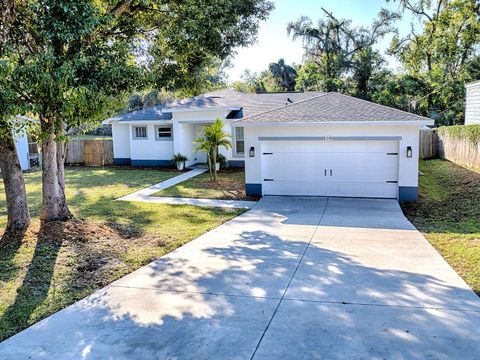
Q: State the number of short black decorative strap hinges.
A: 4